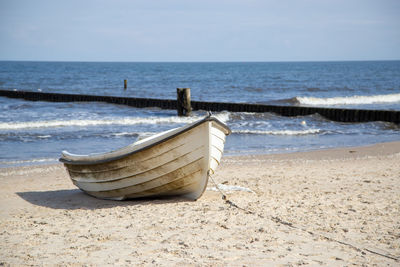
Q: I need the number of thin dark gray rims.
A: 1